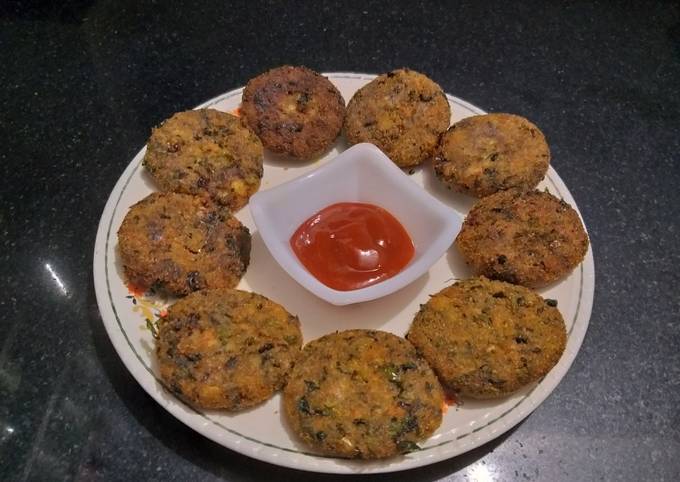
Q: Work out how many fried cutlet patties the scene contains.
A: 9